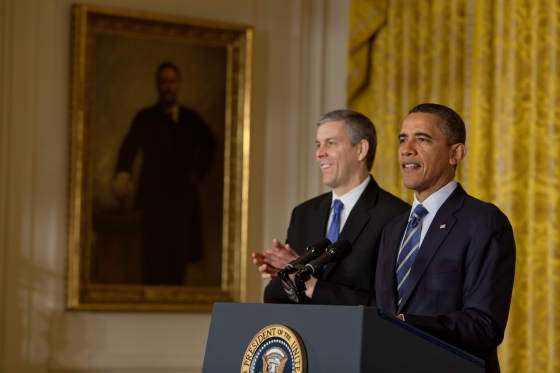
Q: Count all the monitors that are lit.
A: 0